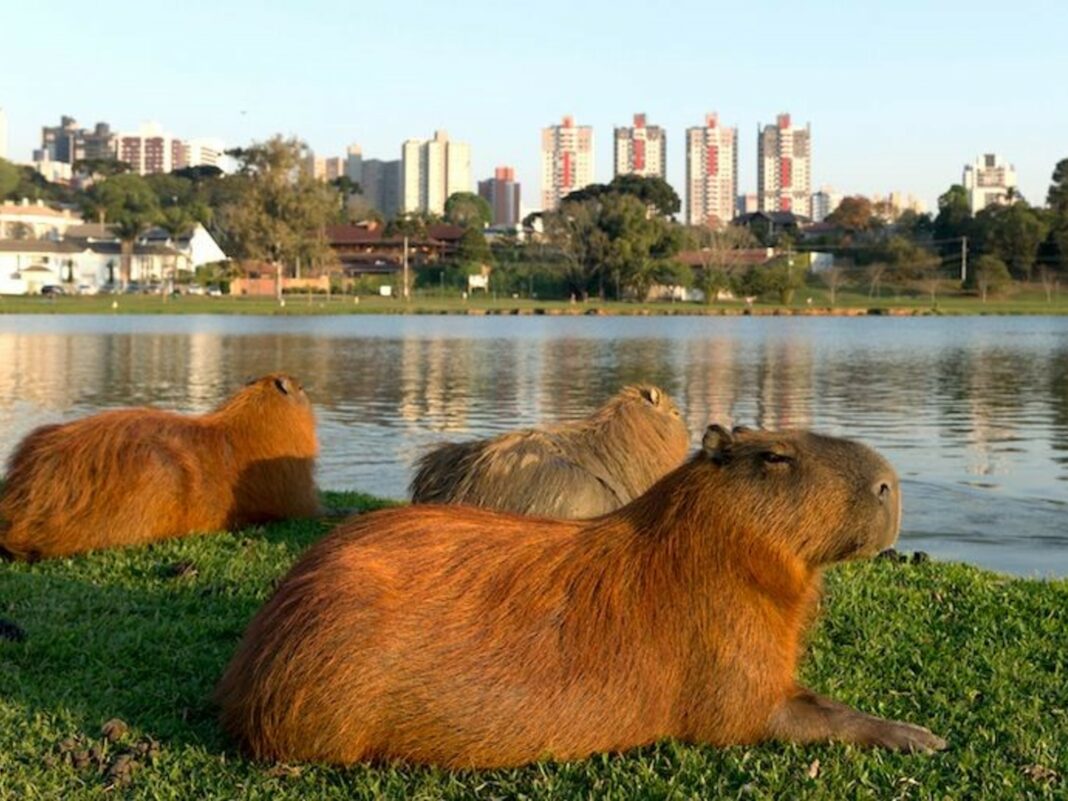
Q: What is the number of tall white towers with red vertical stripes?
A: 4